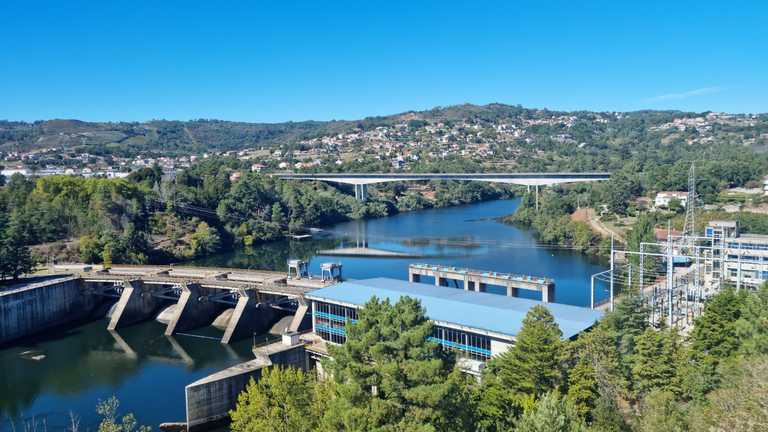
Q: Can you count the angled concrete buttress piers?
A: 4